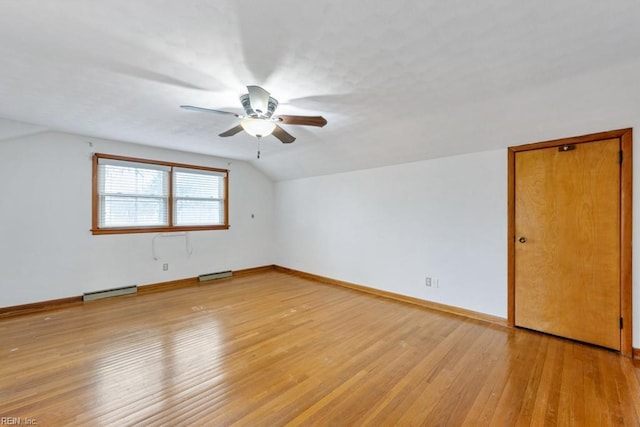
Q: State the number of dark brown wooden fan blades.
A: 3